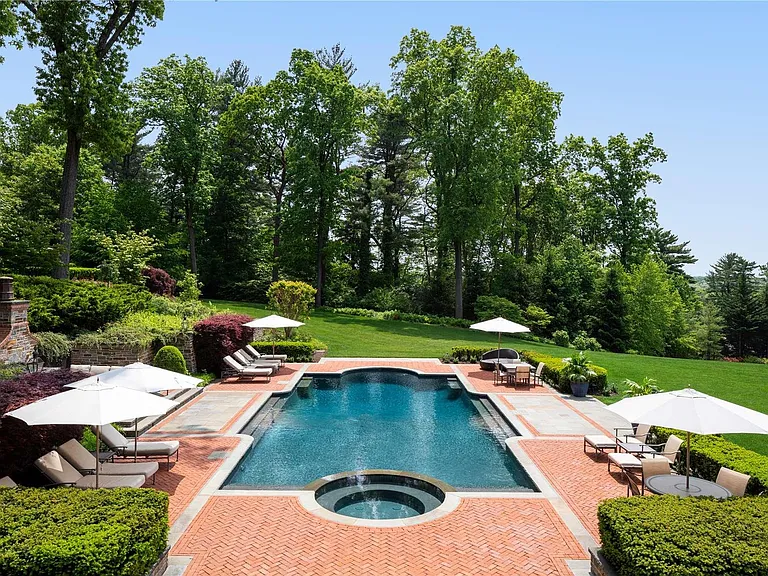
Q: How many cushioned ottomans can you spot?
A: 2